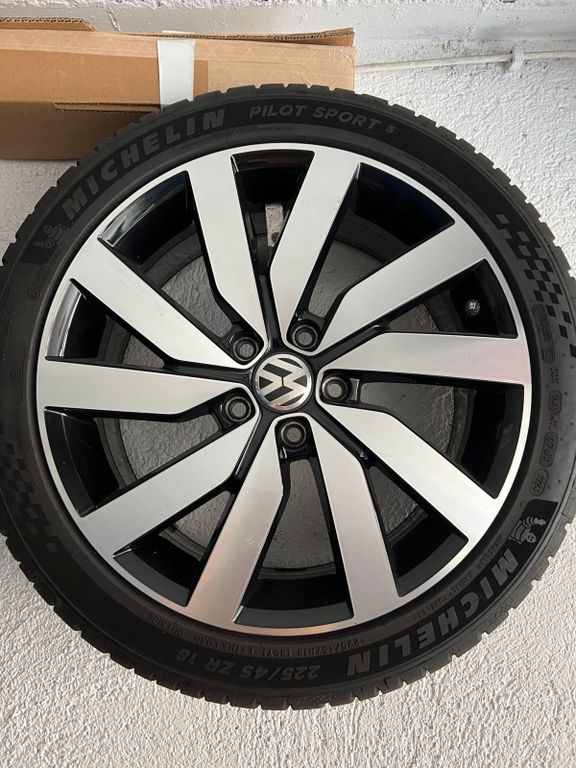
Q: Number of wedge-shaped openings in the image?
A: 10